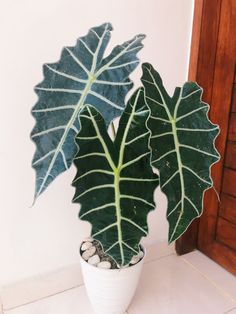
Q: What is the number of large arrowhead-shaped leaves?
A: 3